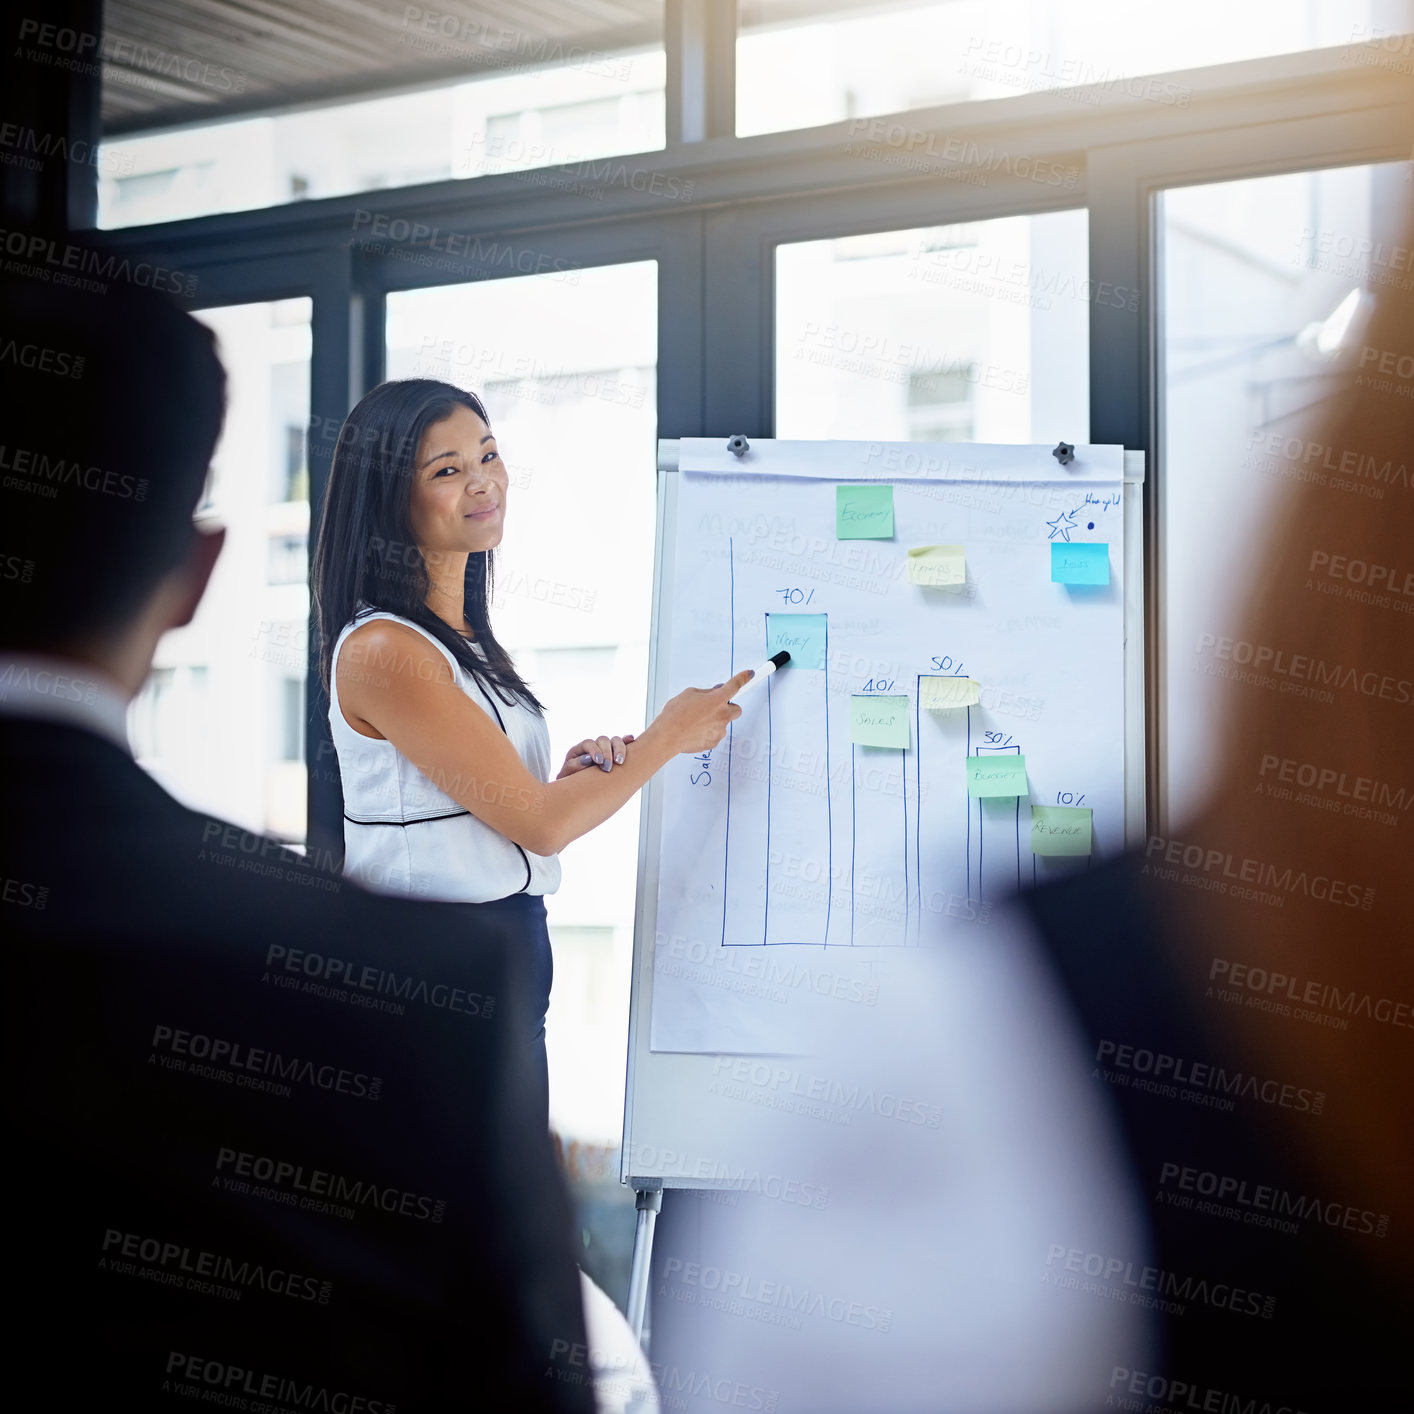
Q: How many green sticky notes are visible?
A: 4